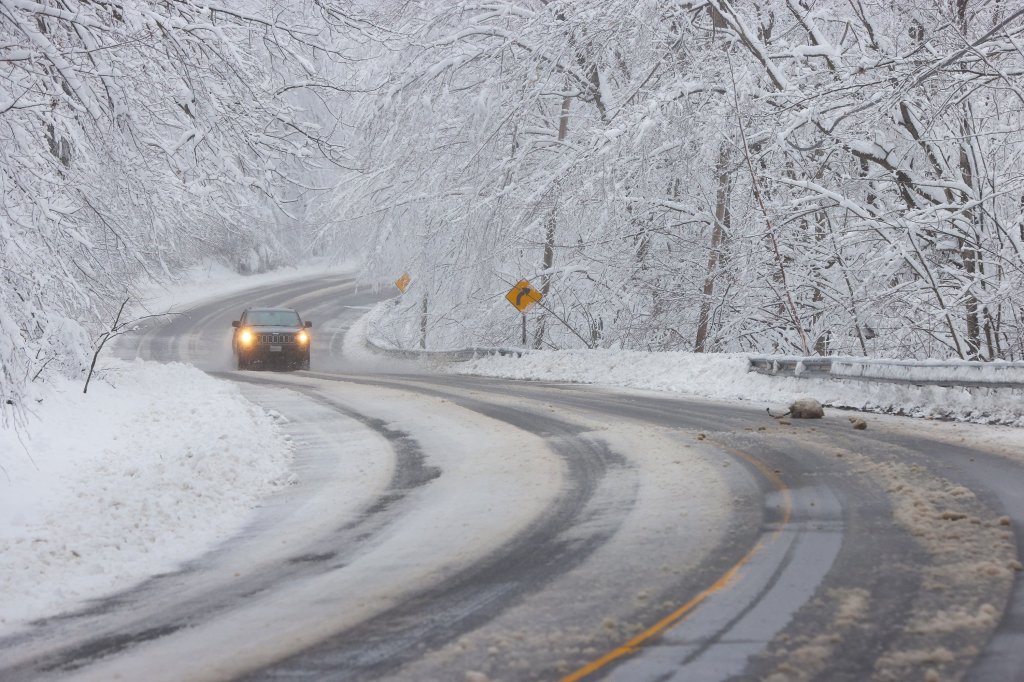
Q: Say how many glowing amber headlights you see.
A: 2